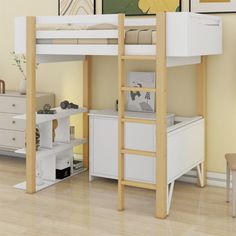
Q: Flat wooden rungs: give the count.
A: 5